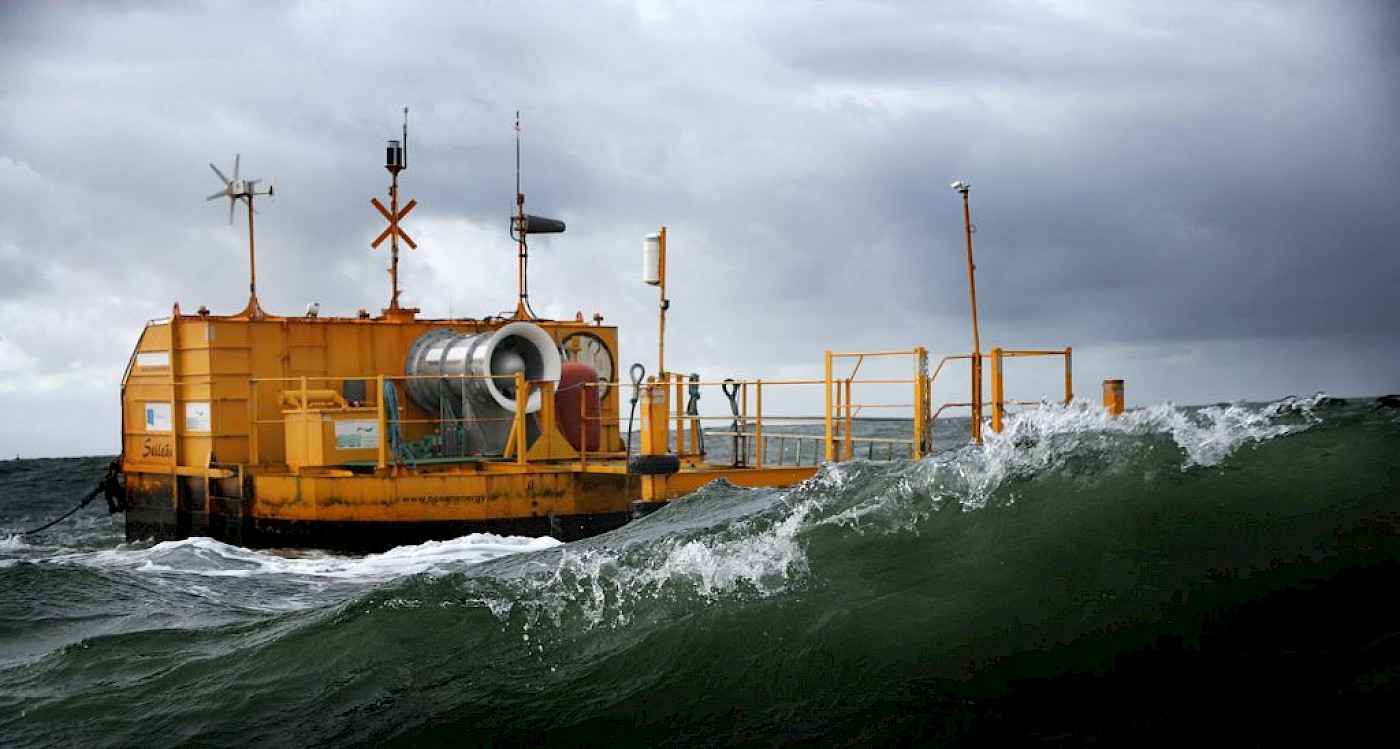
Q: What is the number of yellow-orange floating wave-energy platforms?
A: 1